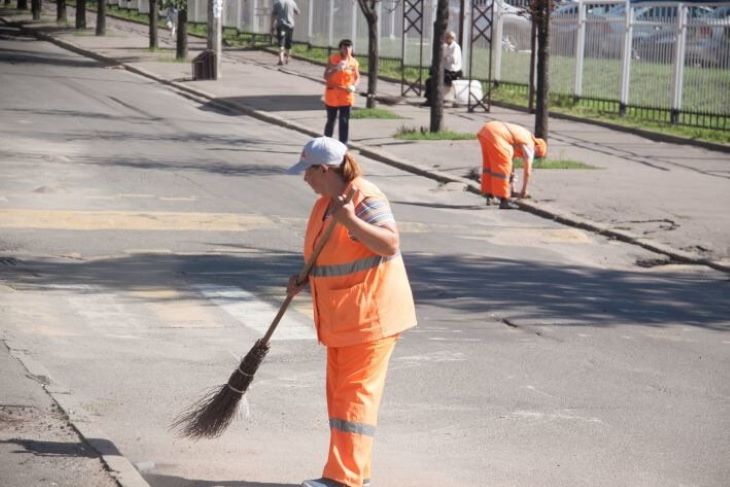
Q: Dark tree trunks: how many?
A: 11